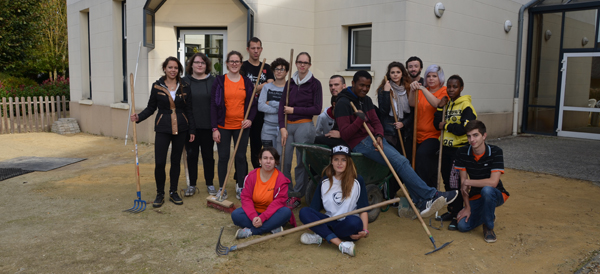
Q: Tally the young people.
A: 15